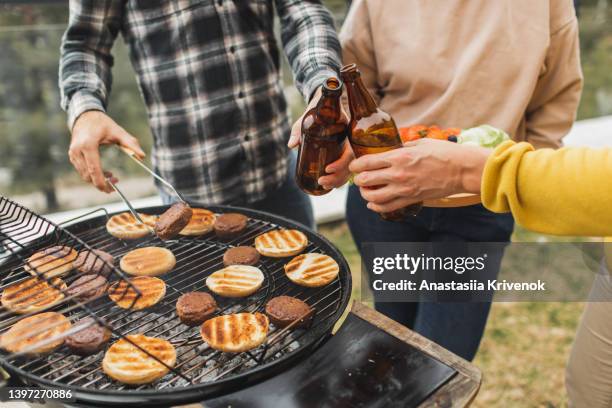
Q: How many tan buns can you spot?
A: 12